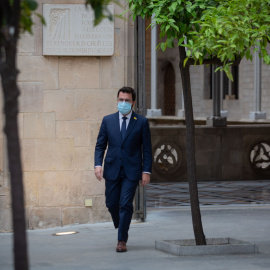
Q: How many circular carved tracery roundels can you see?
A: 2